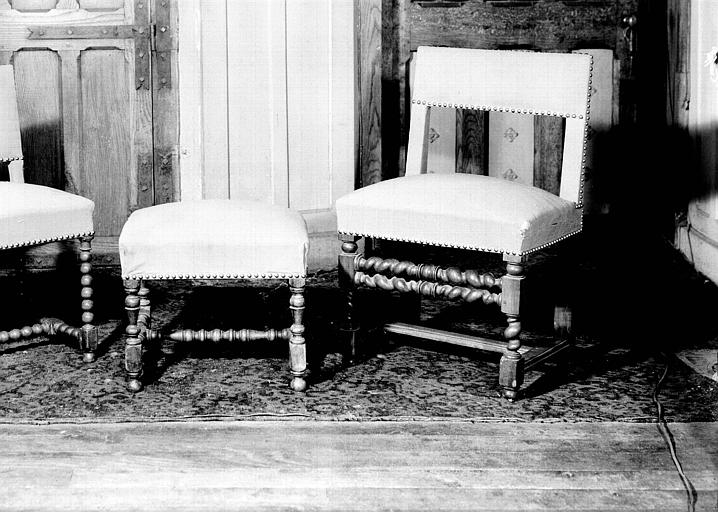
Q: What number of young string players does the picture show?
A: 0